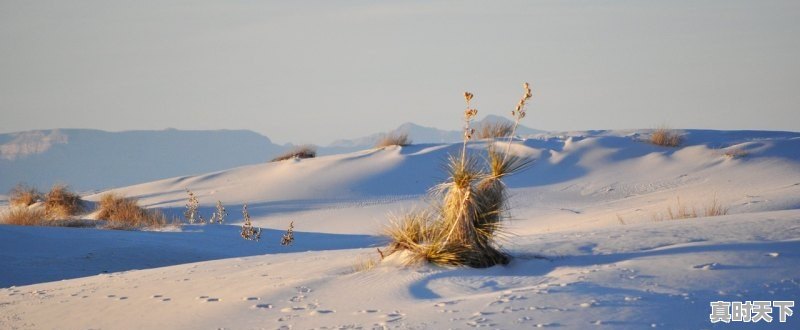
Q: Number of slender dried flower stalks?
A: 2